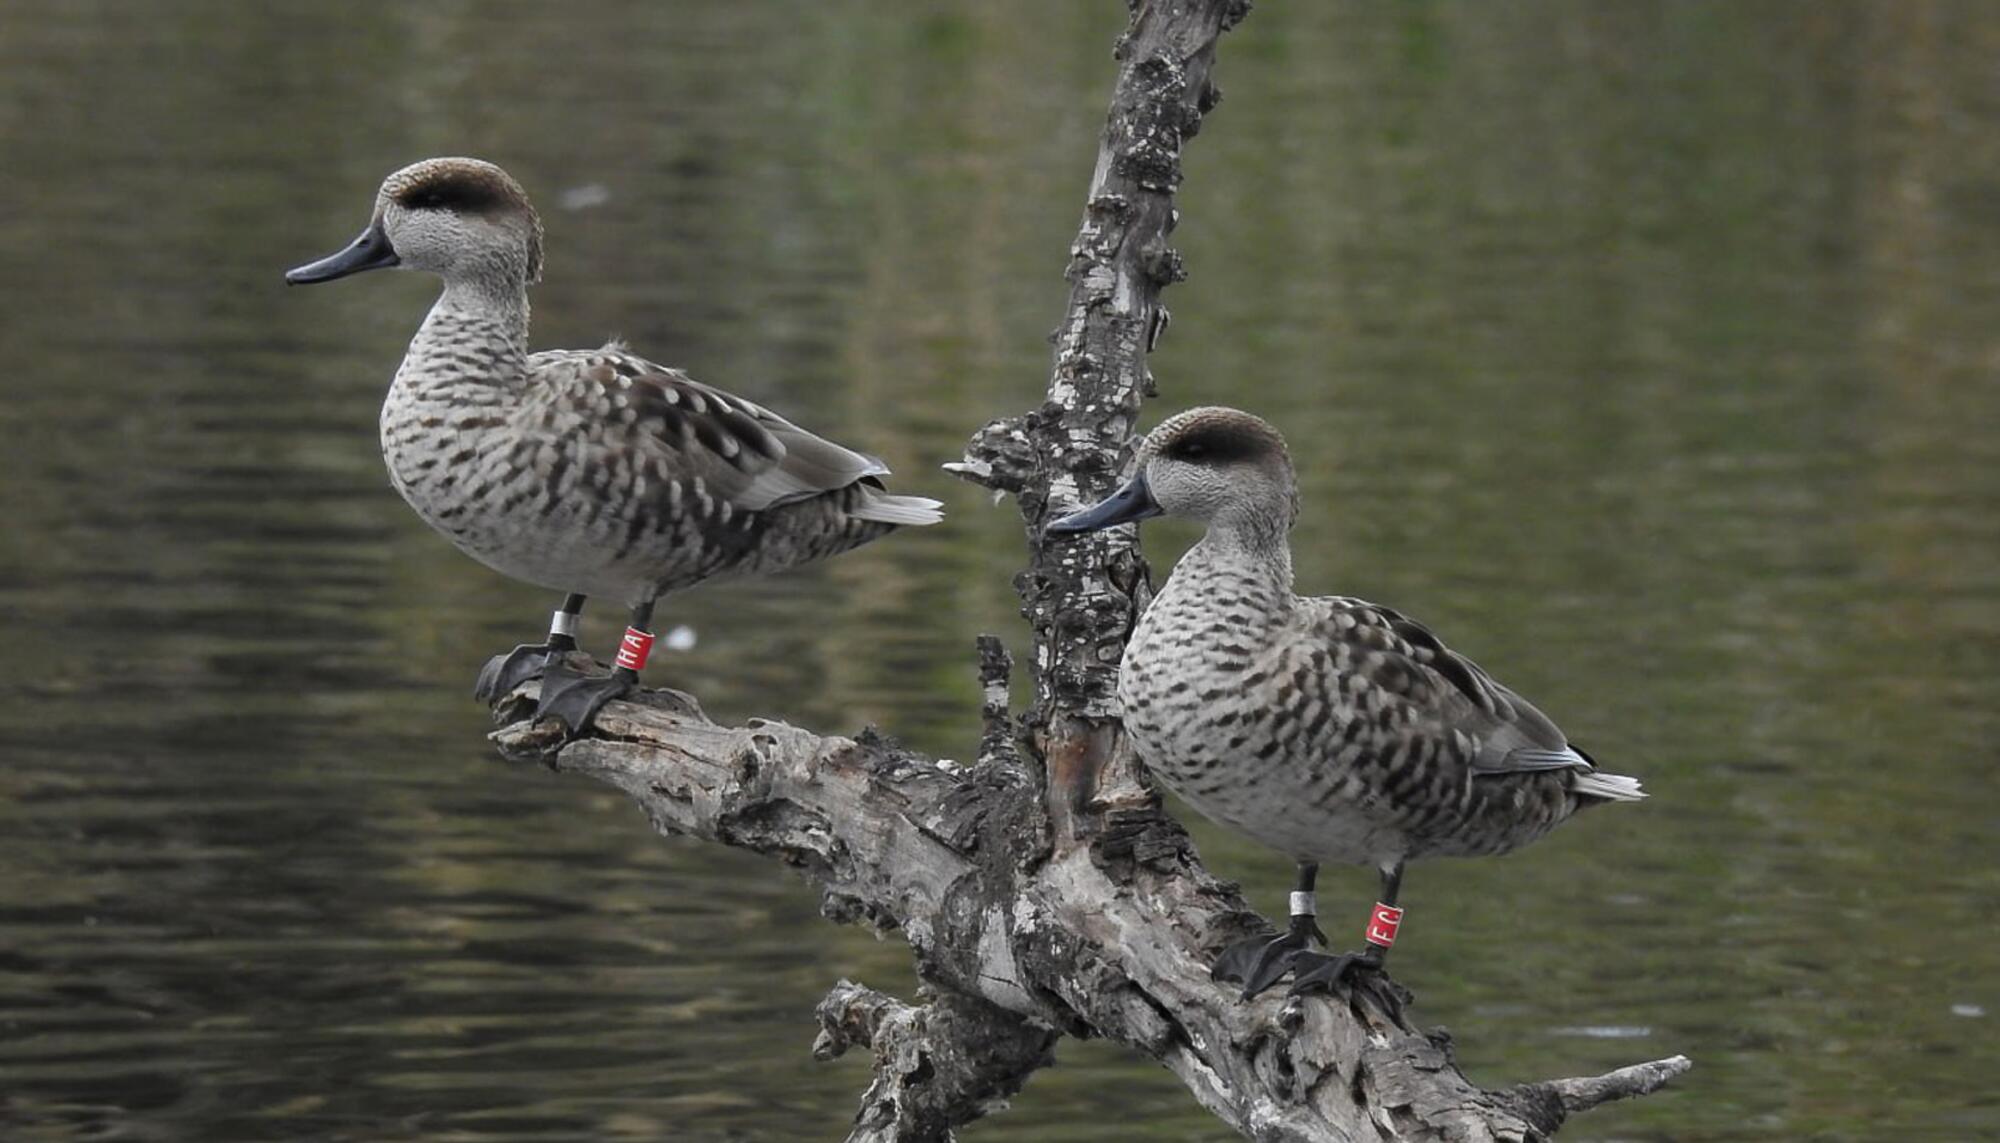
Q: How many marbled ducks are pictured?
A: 2